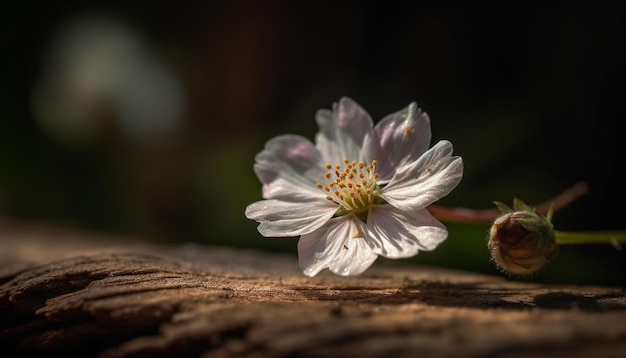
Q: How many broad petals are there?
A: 7